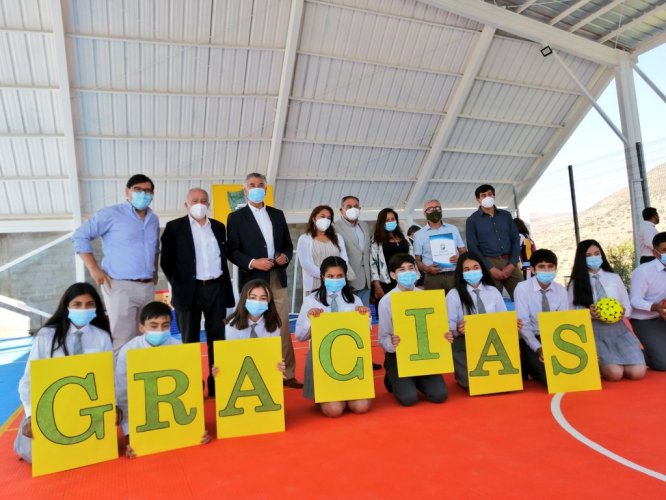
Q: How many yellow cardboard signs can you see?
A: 7